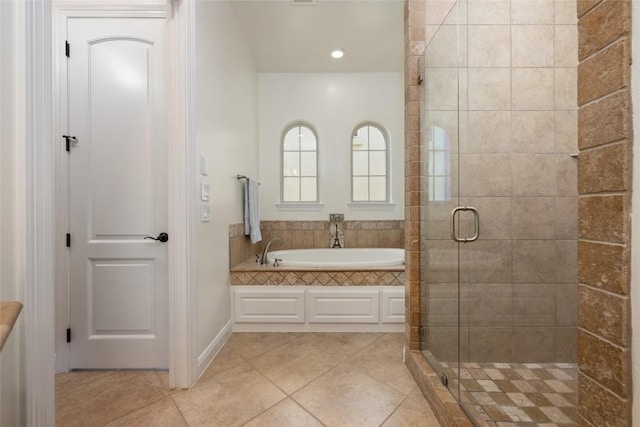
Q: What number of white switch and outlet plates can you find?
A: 3